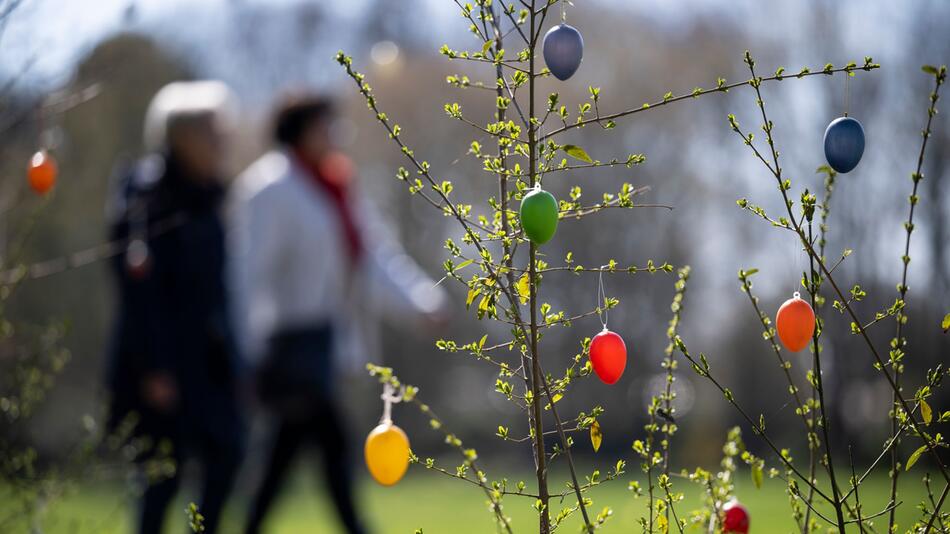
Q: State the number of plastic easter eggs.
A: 8